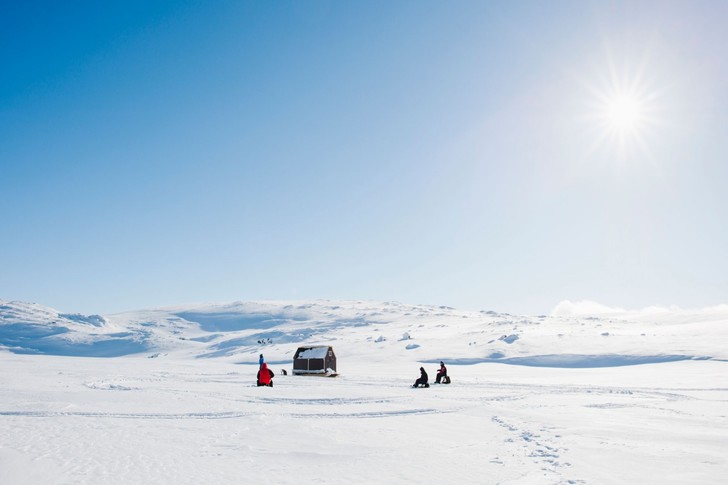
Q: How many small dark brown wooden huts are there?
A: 1